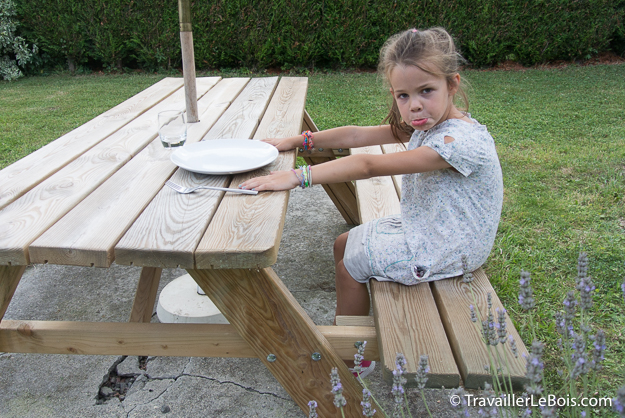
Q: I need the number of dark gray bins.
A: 0